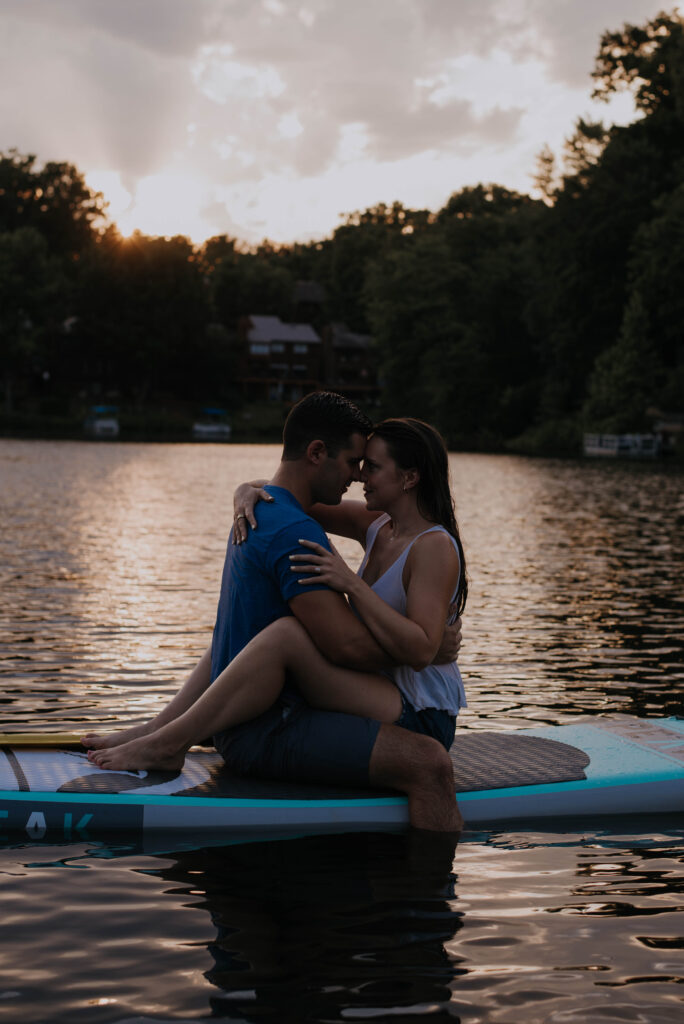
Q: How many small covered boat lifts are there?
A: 2